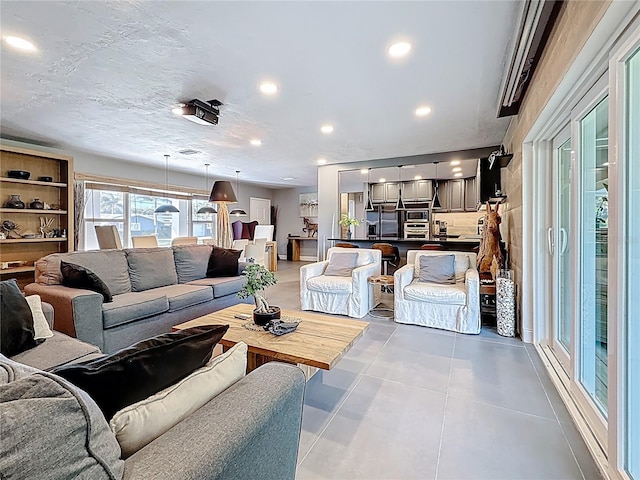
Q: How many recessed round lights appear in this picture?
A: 14